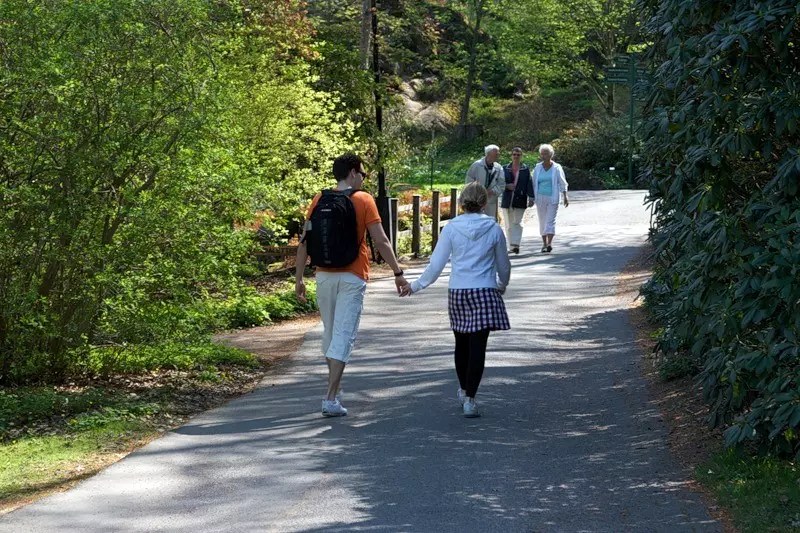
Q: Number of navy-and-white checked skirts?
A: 1